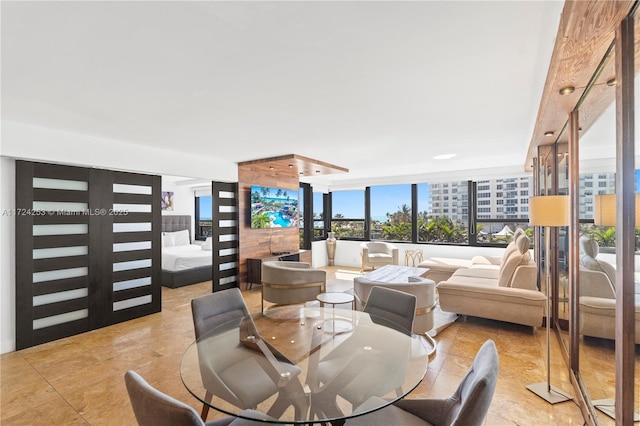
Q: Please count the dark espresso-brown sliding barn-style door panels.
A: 3